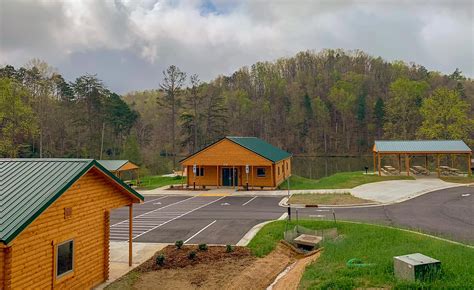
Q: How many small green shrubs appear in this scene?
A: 5